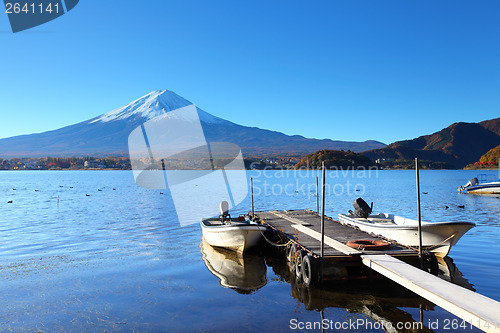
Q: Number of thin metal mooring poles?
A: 4